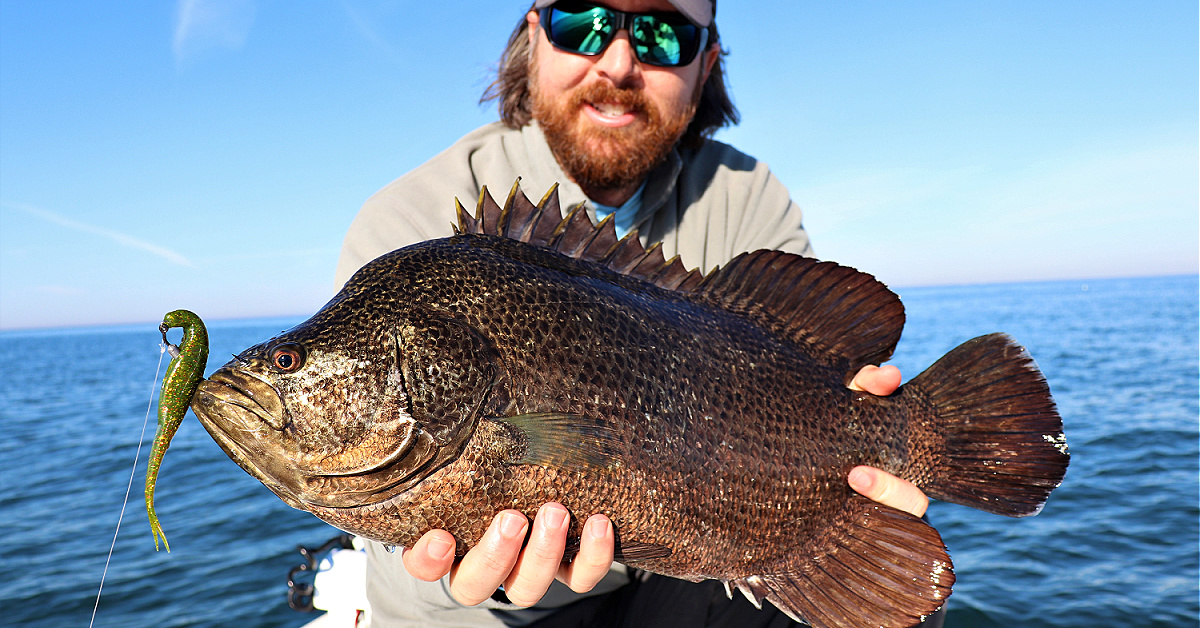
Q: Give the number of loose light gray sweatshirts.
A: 1